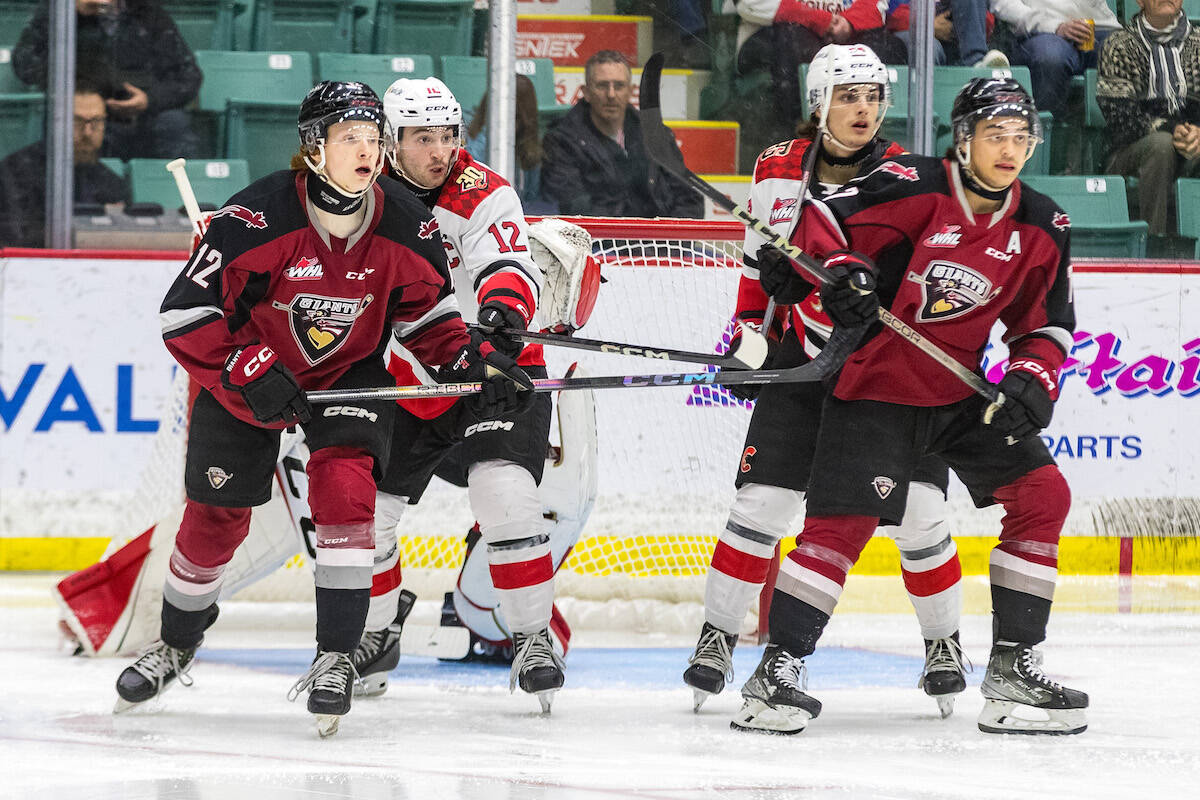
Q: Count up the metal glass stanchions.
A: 3